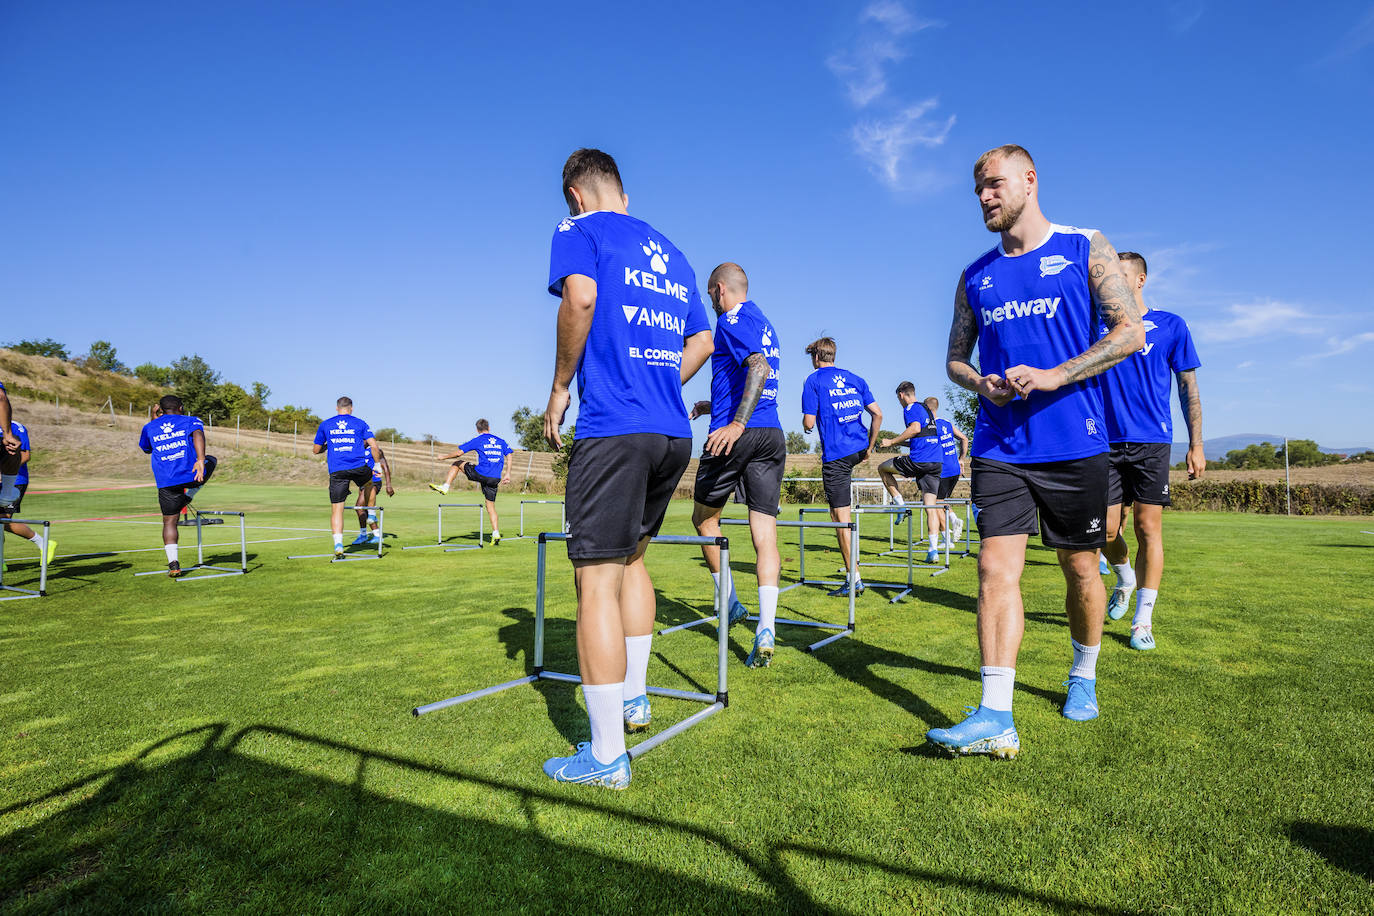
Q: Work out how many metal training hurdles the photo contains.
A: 11